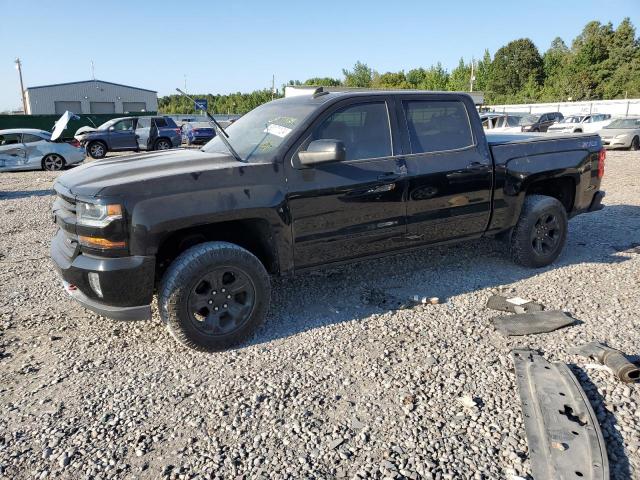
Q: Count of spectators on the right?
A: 0